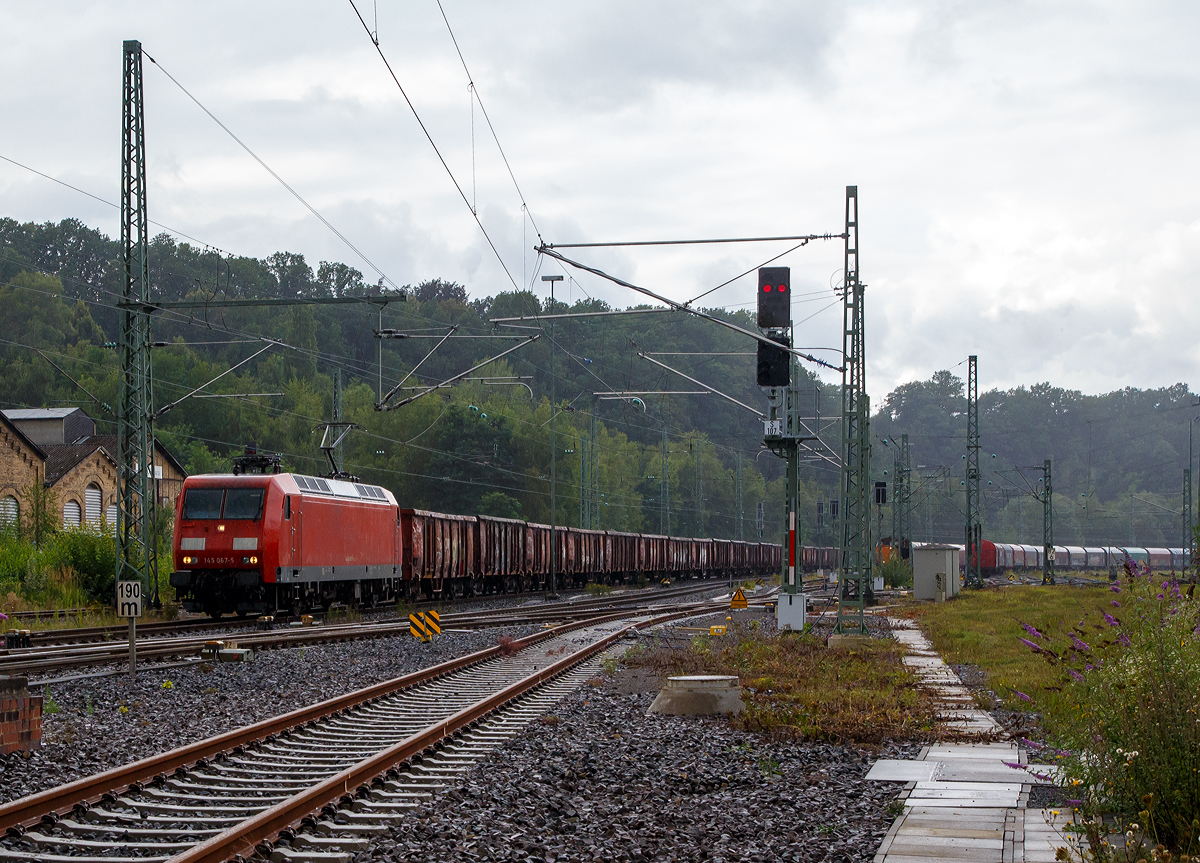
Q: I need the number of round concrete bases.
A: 1